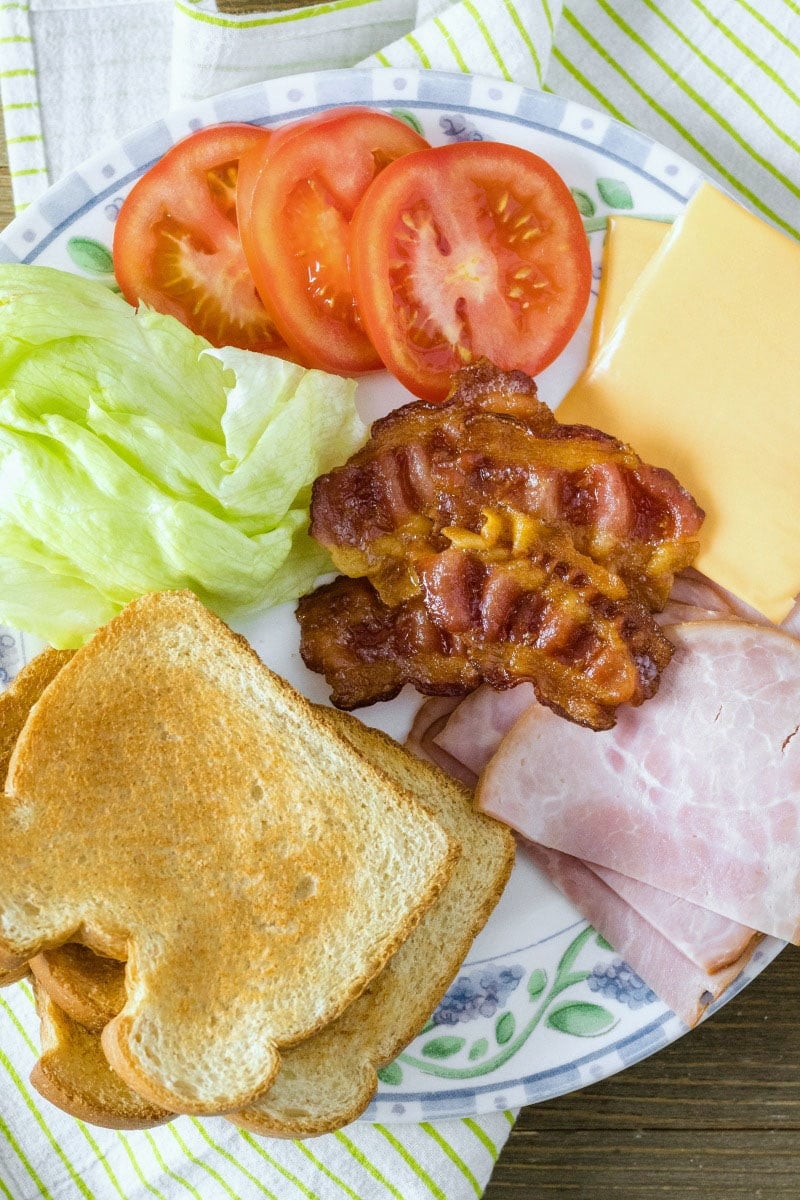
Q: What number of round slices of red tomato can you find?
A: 3